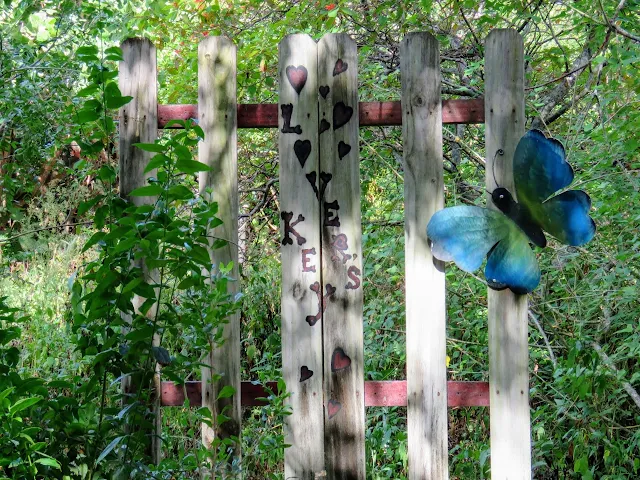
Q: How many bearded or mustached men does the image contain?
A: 0